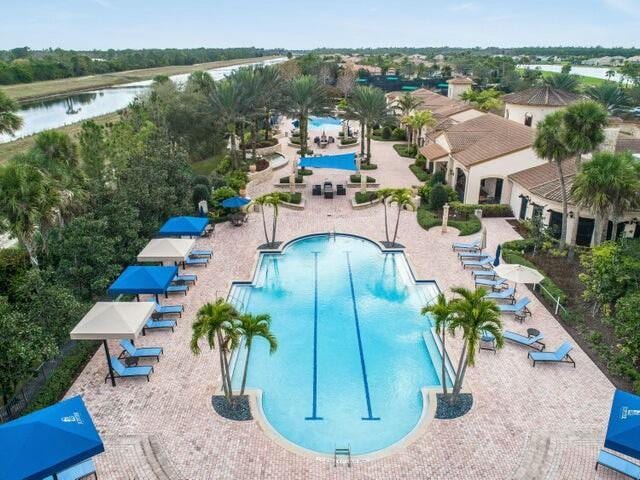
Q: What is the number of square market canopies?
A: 6